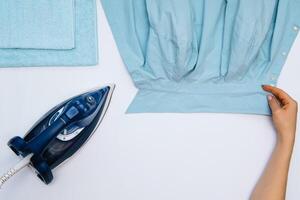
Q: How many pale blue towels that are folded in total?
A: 2